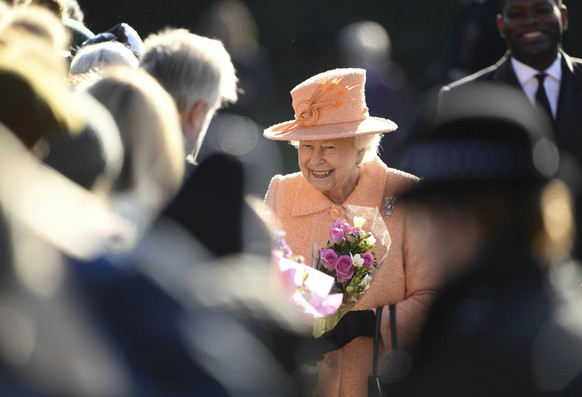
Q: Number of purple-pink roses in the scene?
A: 6